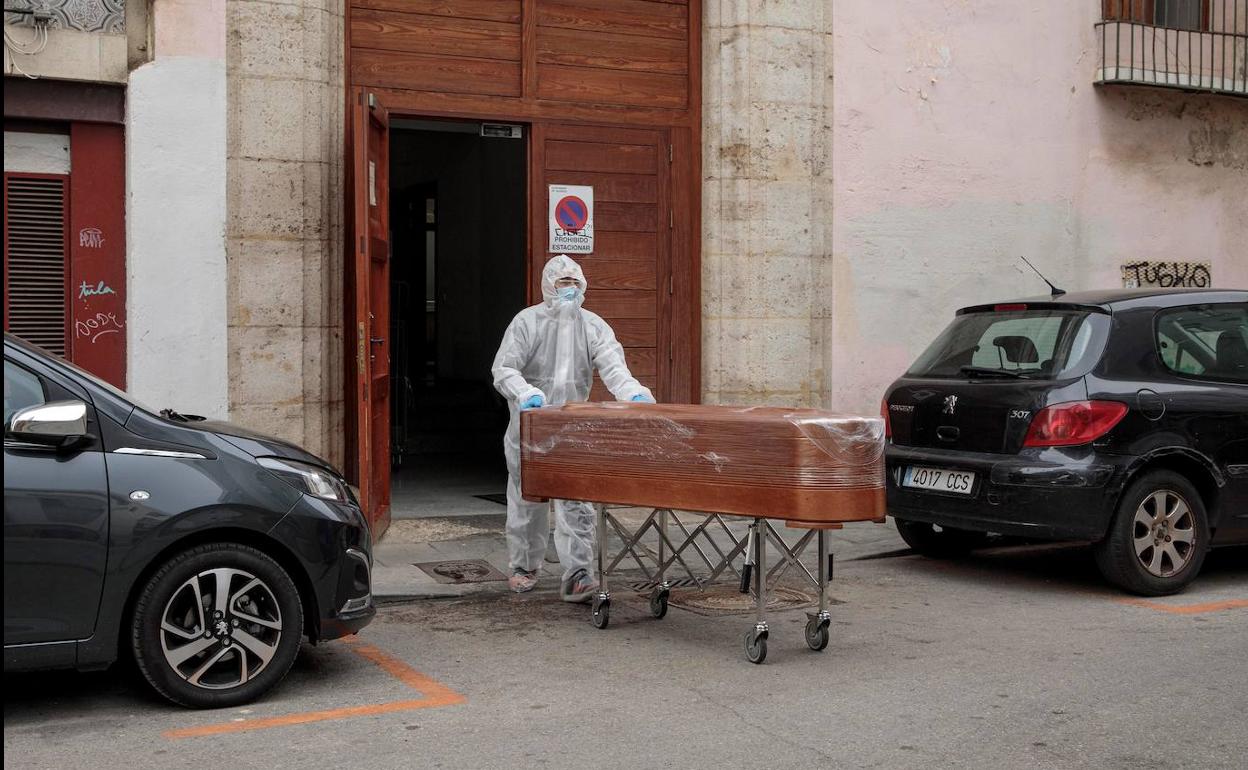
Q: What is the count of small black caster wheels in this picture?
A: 4